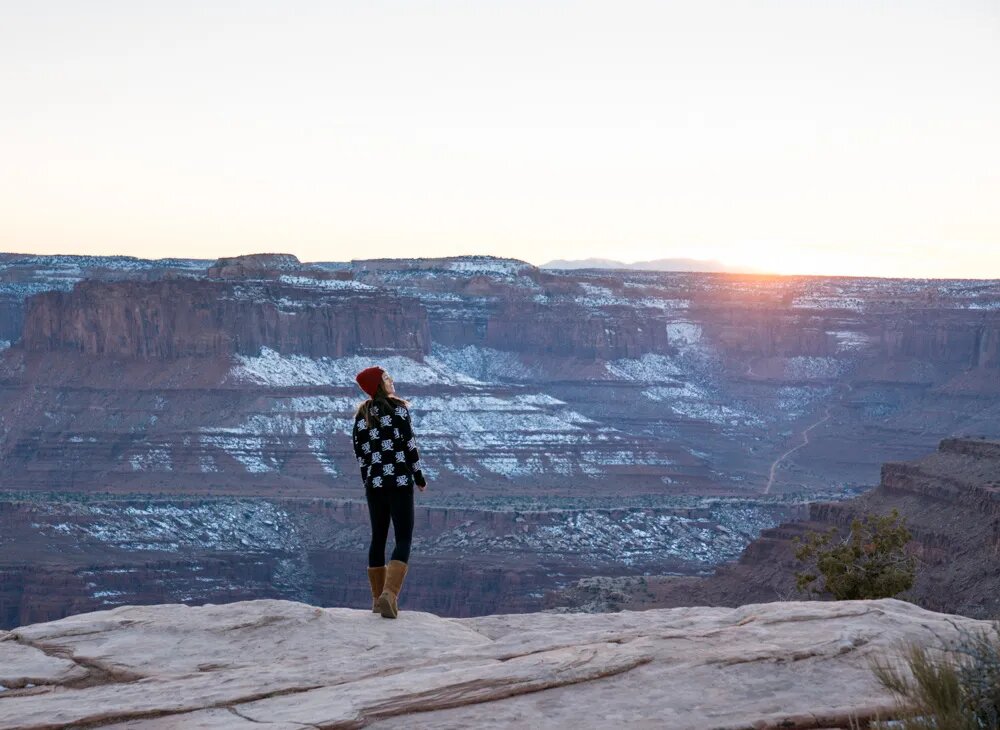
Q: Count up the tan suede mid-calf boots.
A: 2